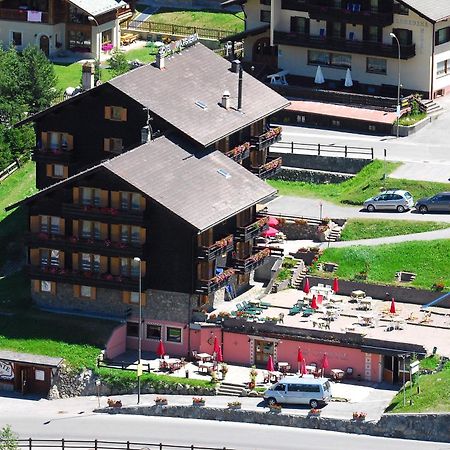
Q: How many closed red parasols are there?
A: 11